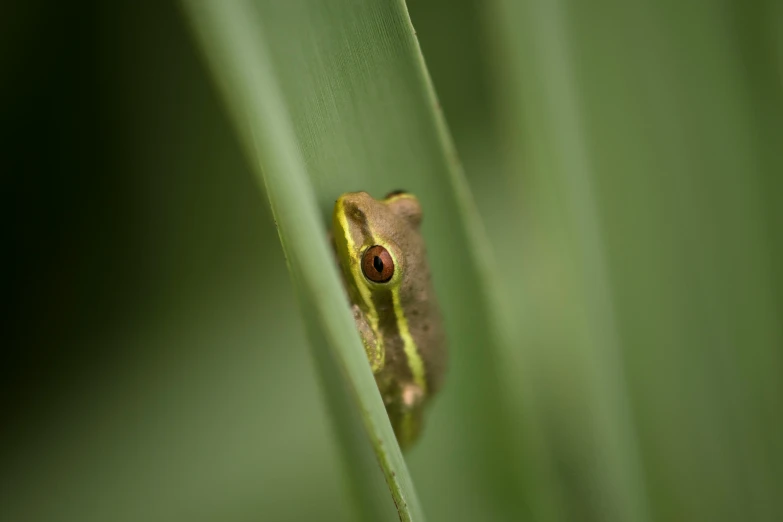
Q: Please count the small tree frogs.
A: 1